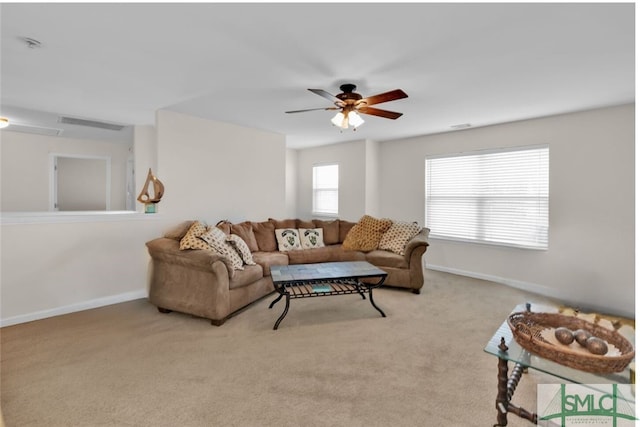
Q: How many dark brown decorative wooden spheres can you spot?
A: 3